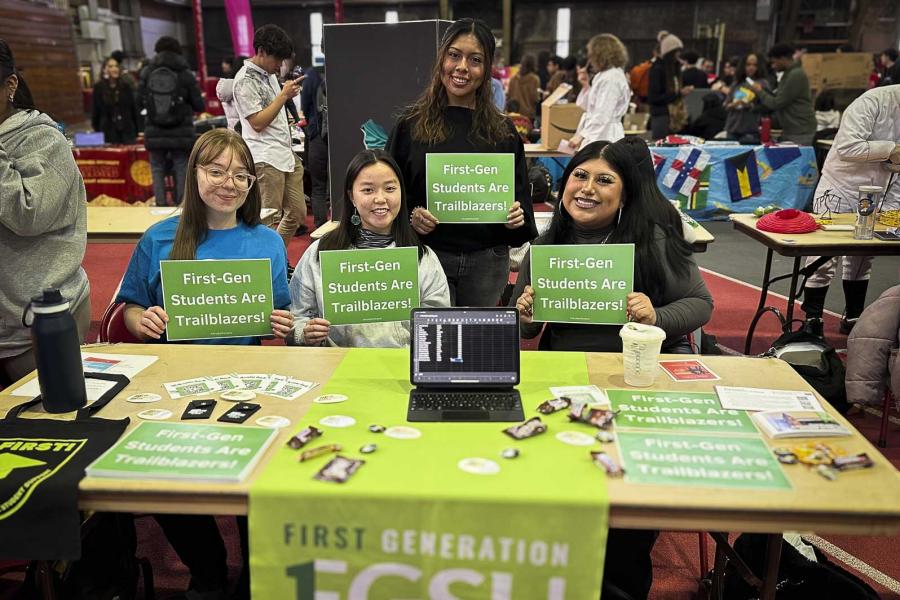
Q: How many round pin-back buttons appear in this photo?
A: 9